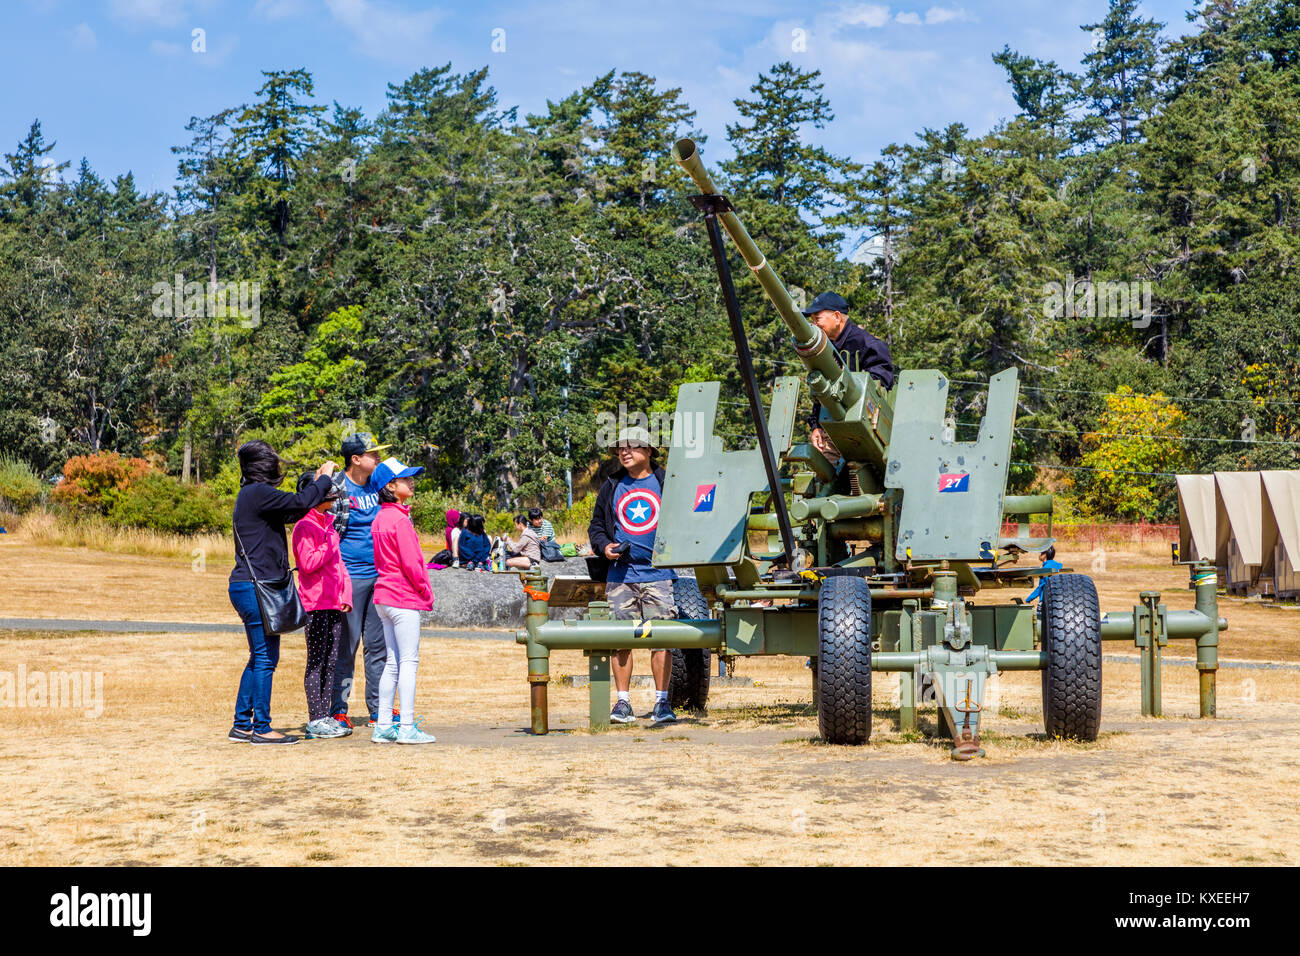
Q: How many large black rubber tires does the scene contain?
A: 3